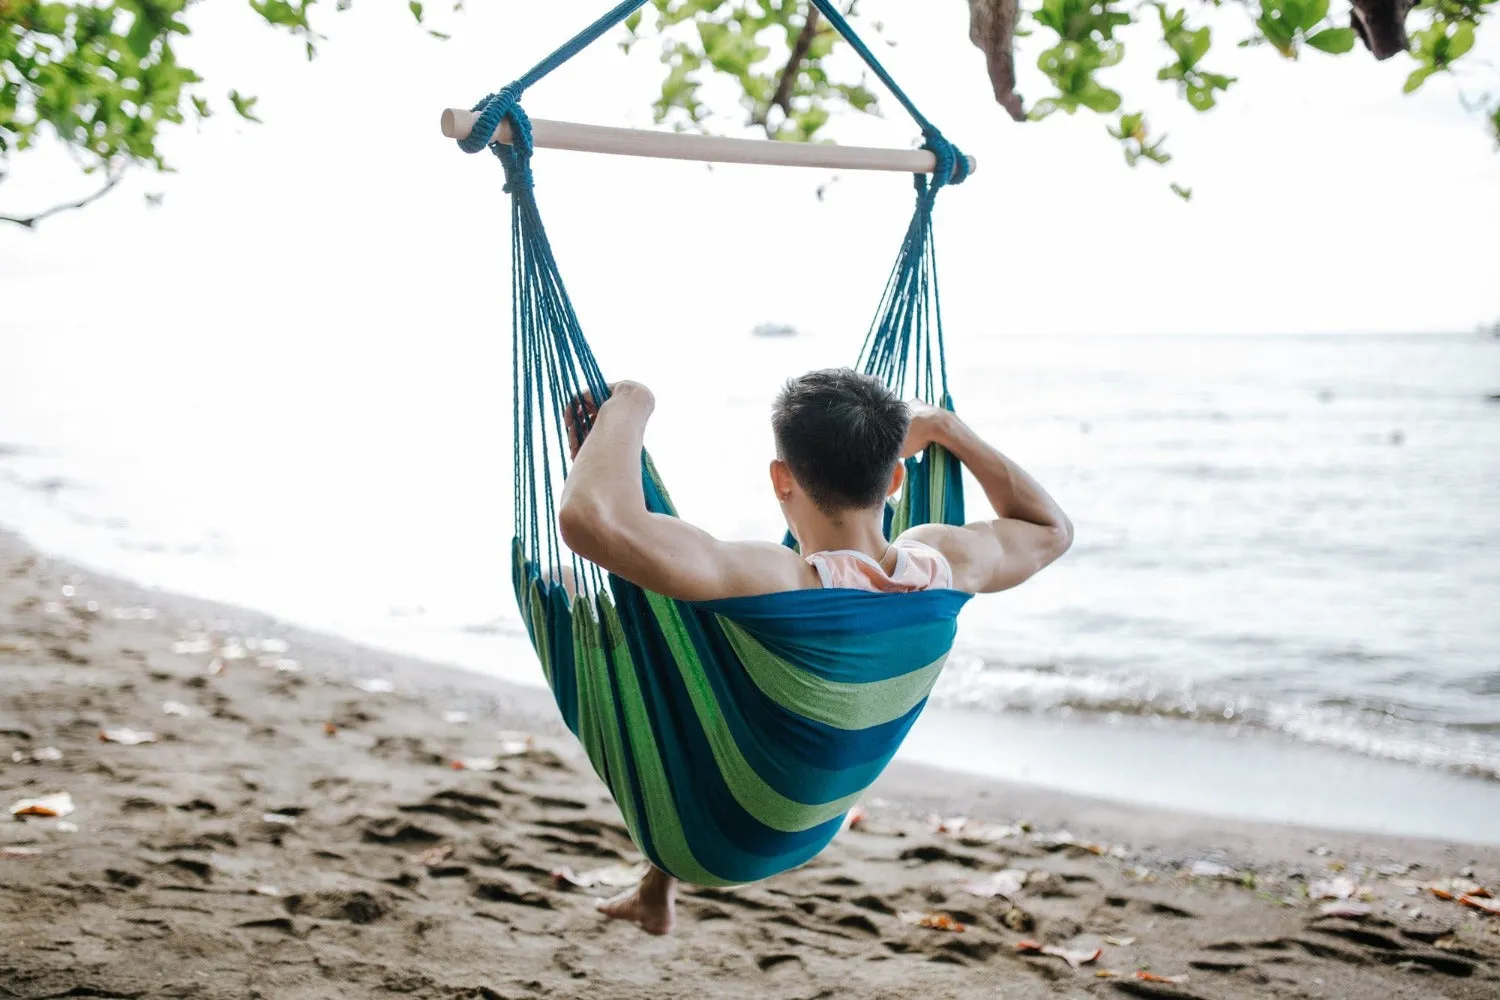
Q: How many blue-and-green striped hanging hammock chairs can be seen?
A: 1